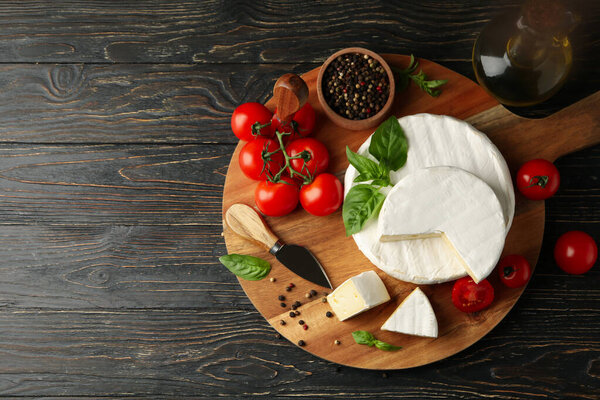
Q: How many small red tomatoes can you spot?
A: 10